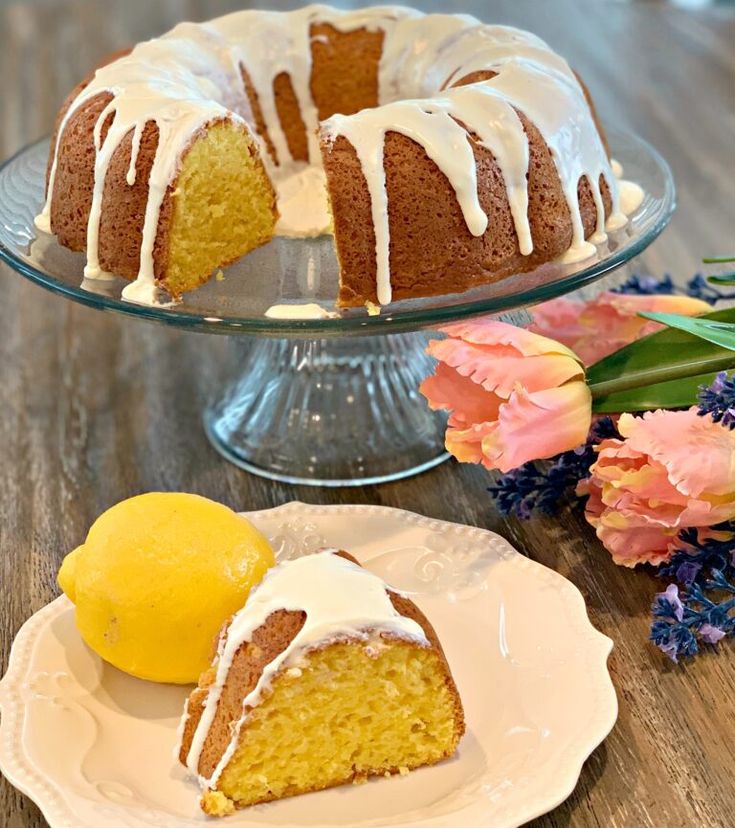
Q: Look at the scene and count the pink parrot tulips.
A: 3